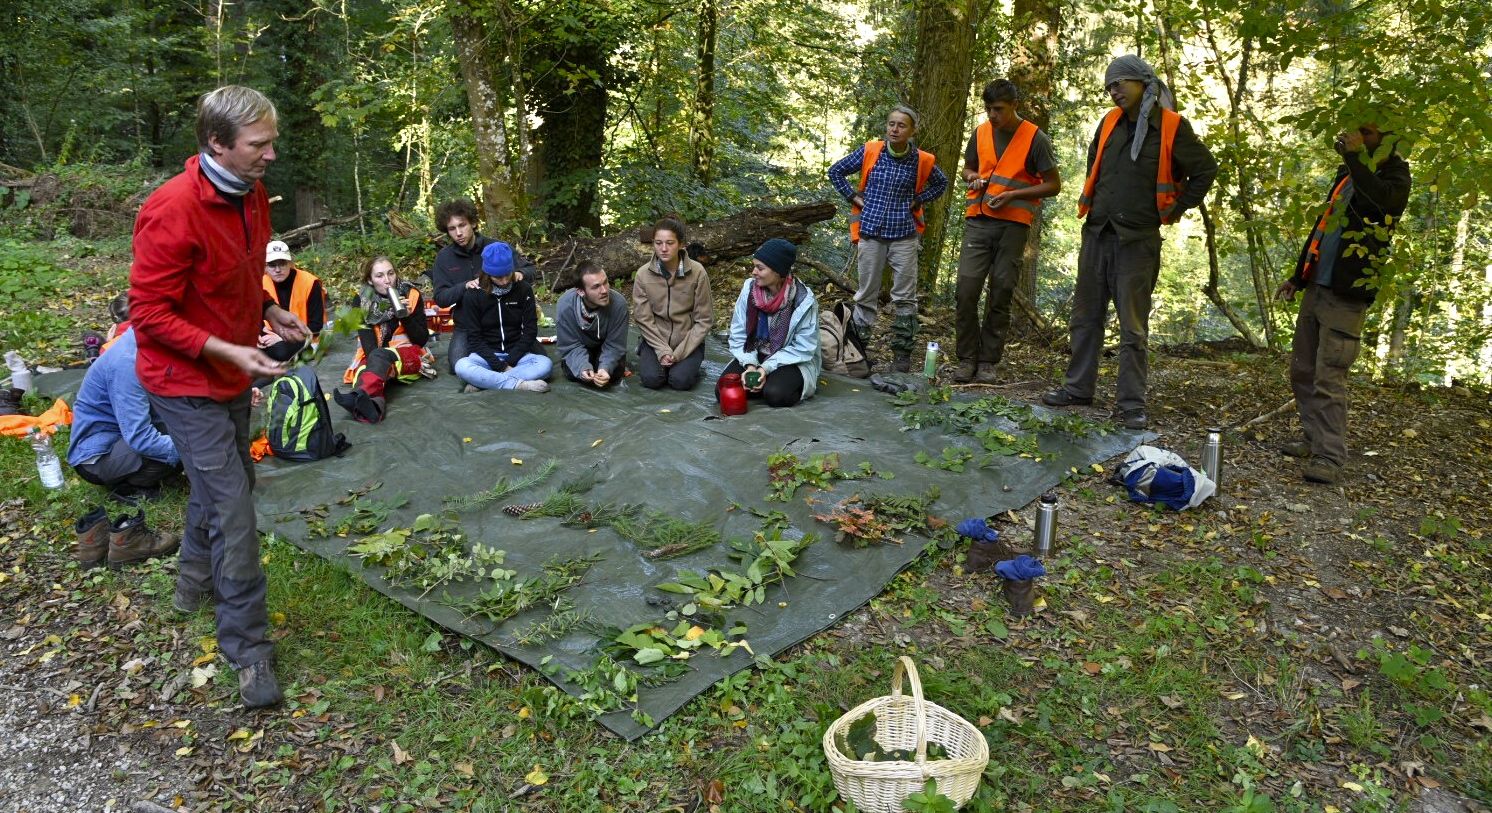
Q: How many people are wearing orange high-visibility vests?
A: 6